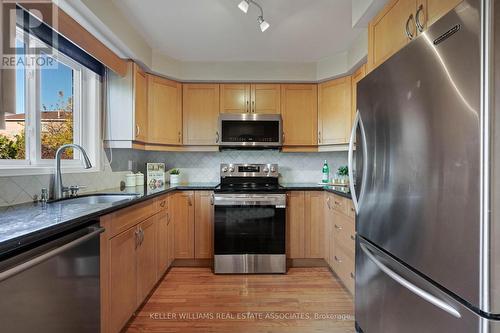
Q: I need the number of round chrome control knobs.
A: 4